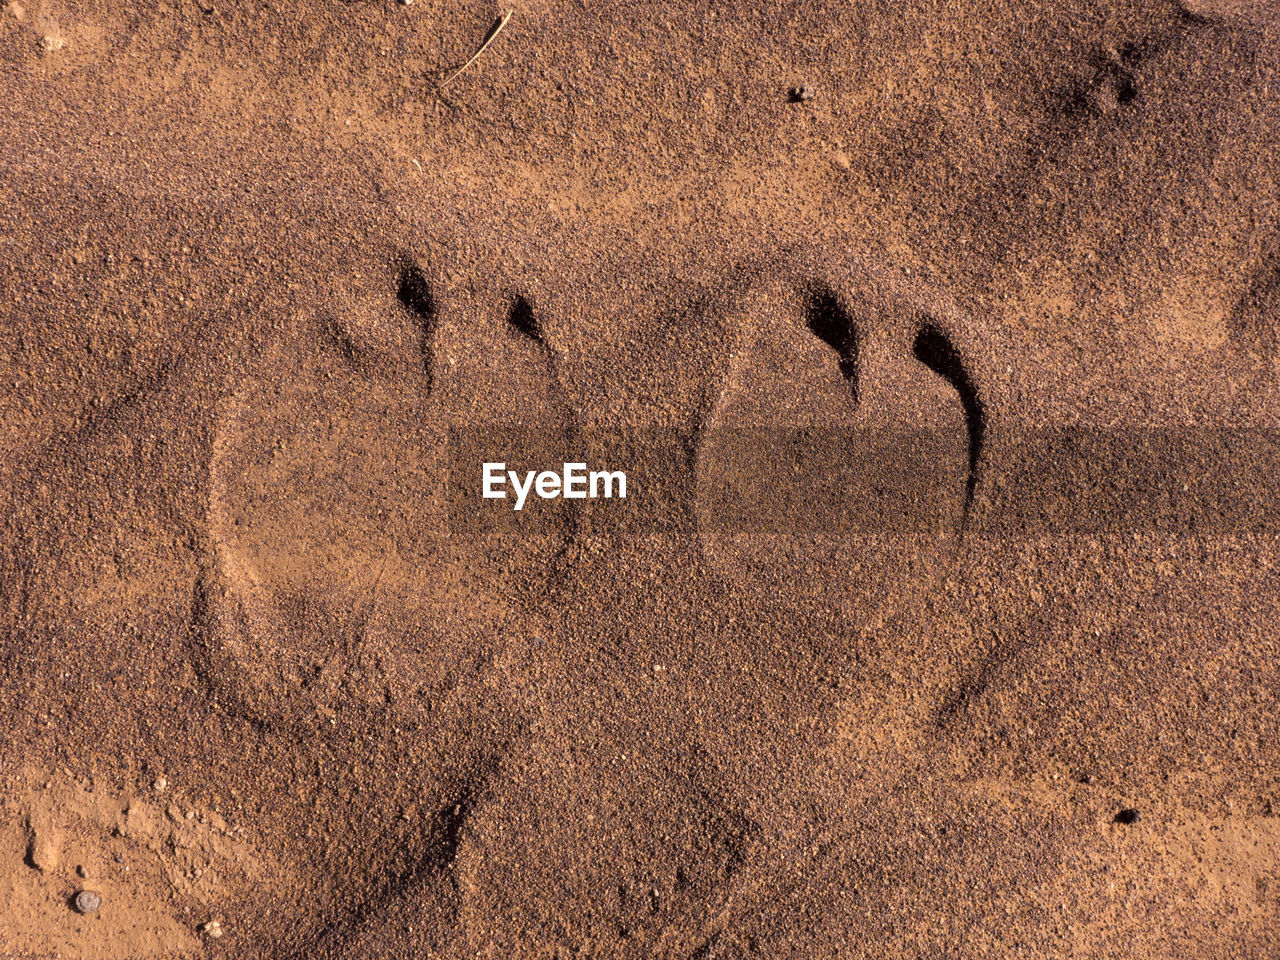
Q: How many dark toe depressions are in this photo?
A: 4